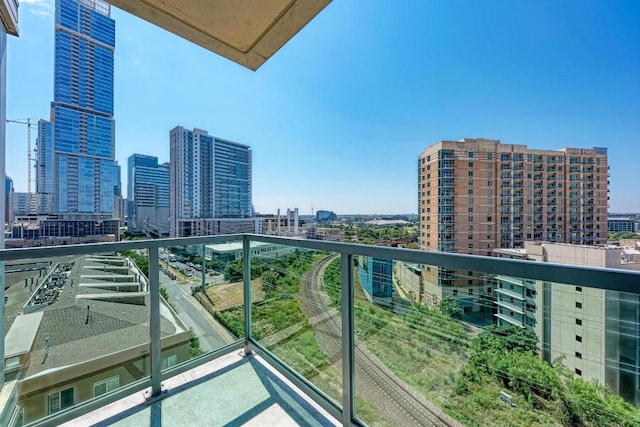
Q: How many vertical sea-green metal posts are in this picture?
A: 3